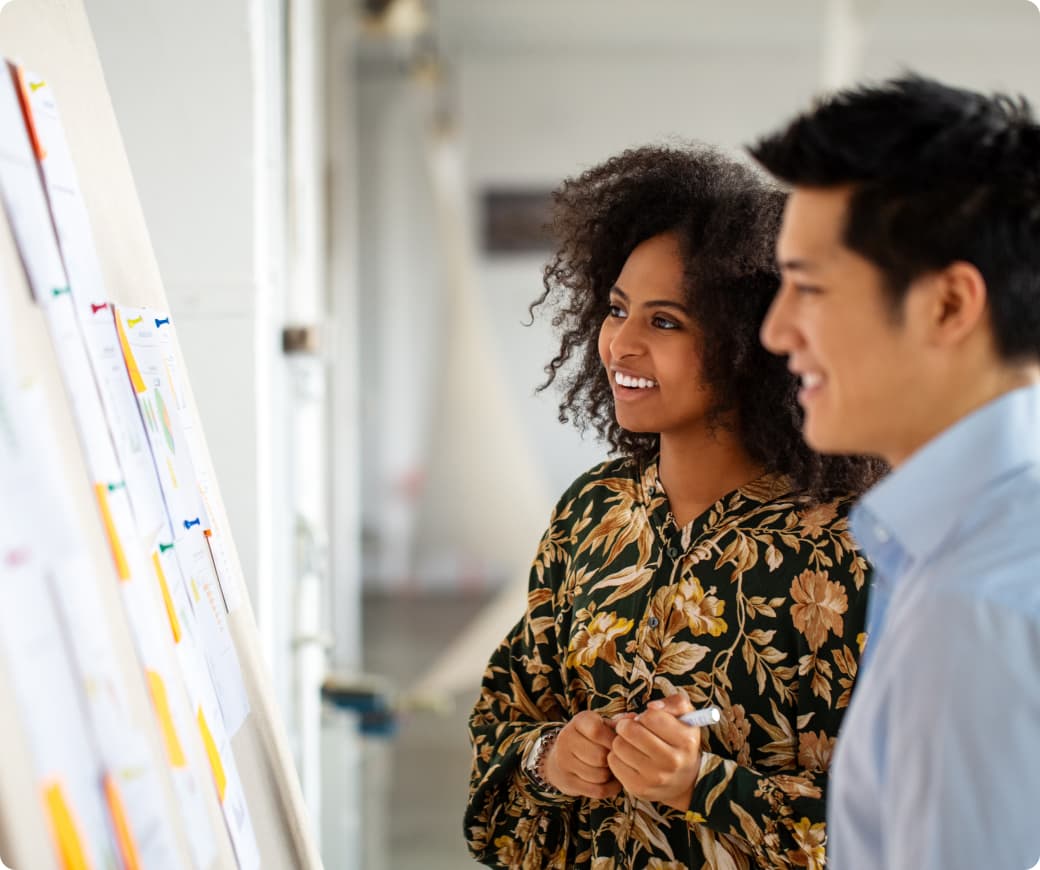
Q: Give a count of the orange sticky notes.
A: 8